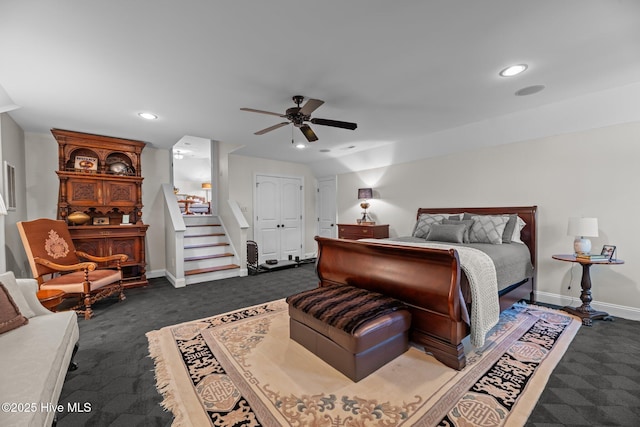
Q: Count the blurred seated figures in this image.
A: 0